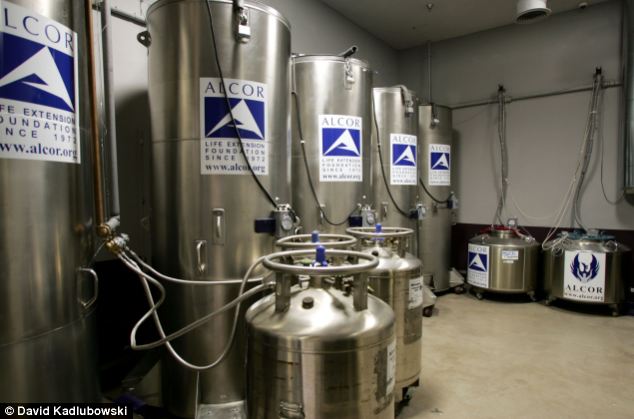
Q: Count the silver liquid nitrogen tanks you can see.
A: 10